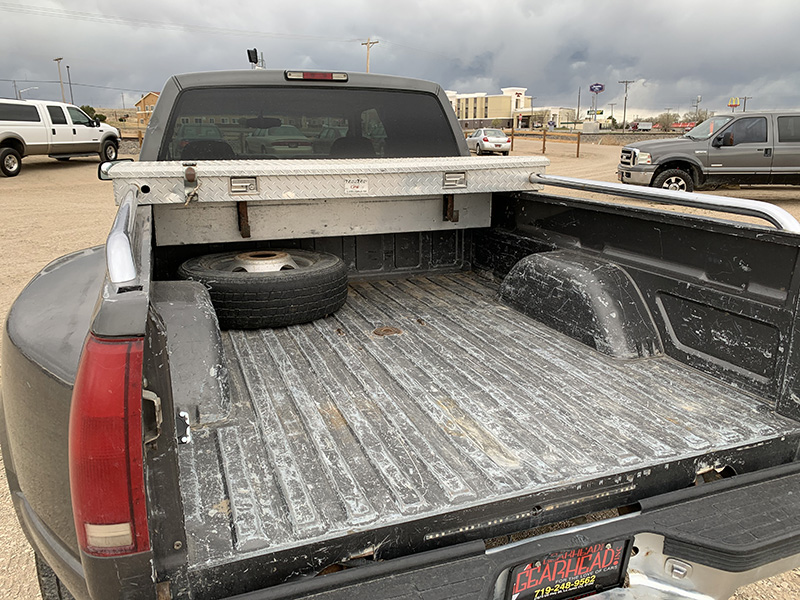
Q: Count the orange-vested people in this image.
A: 0